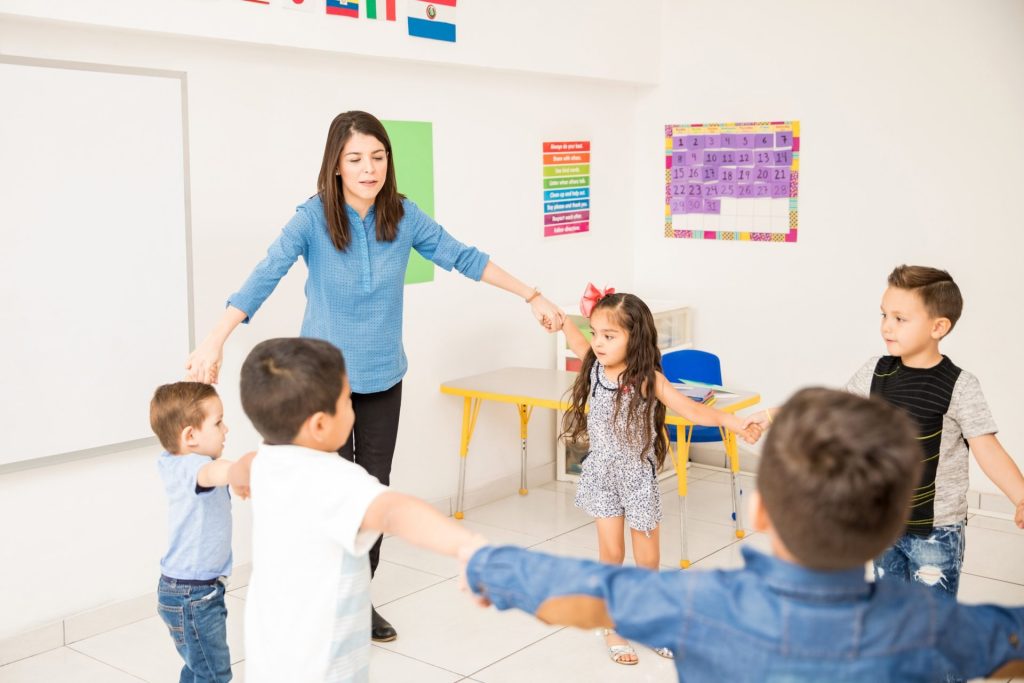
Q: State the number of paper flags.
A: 5